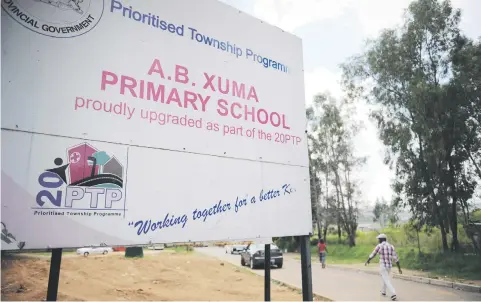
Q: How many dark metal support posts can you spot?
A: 3